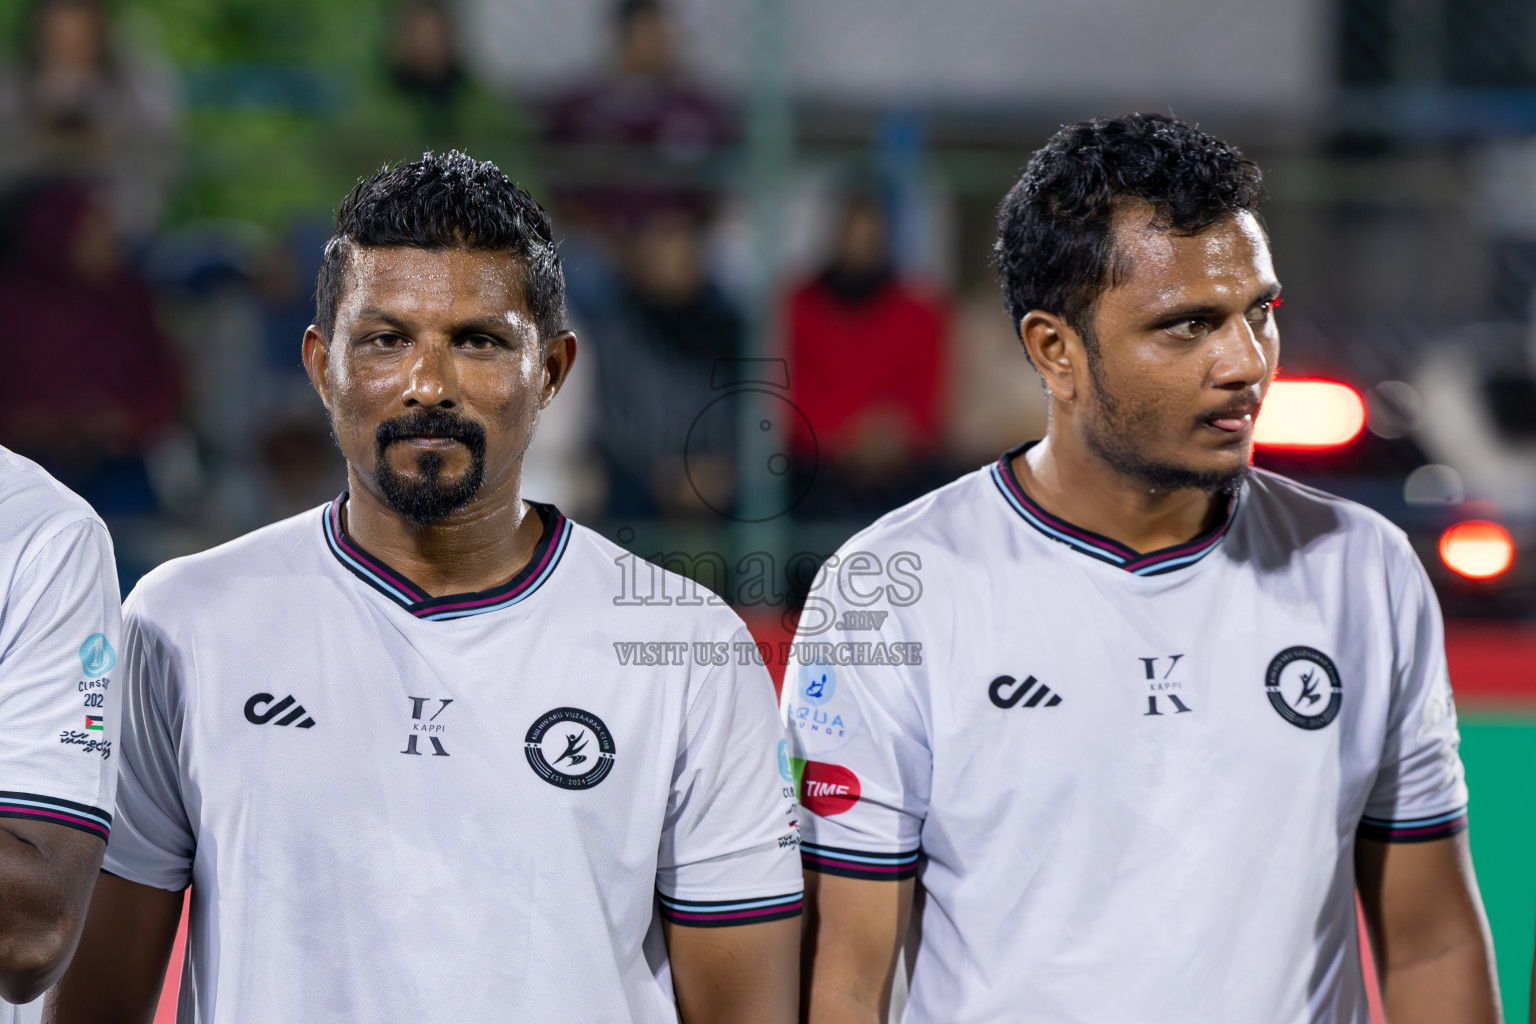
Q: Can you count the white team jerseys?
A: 3